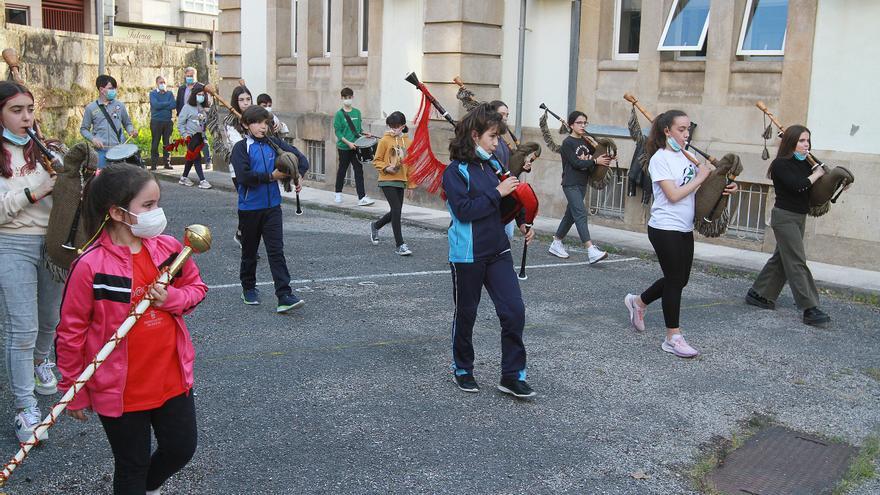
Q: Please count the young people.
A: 14